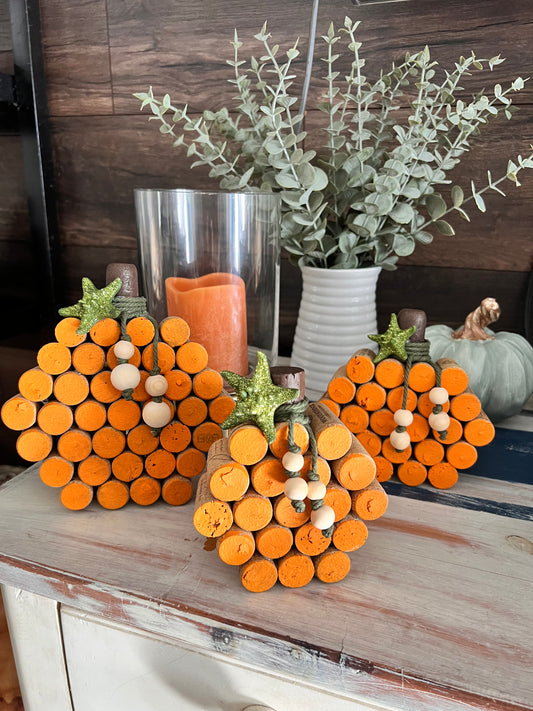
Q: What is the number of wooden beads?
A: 12